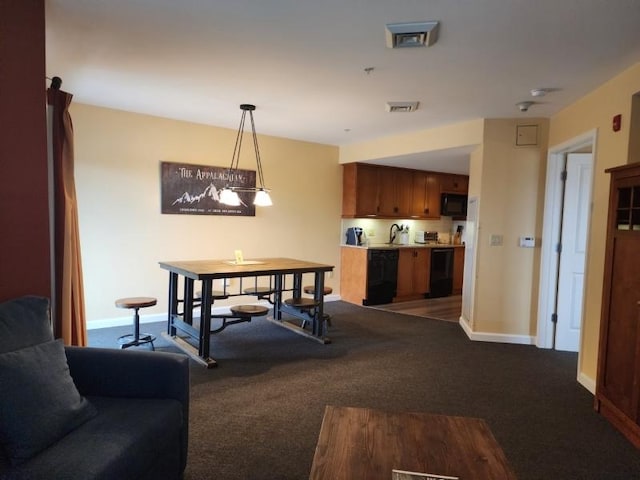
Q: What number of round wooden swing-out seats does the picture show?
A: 4